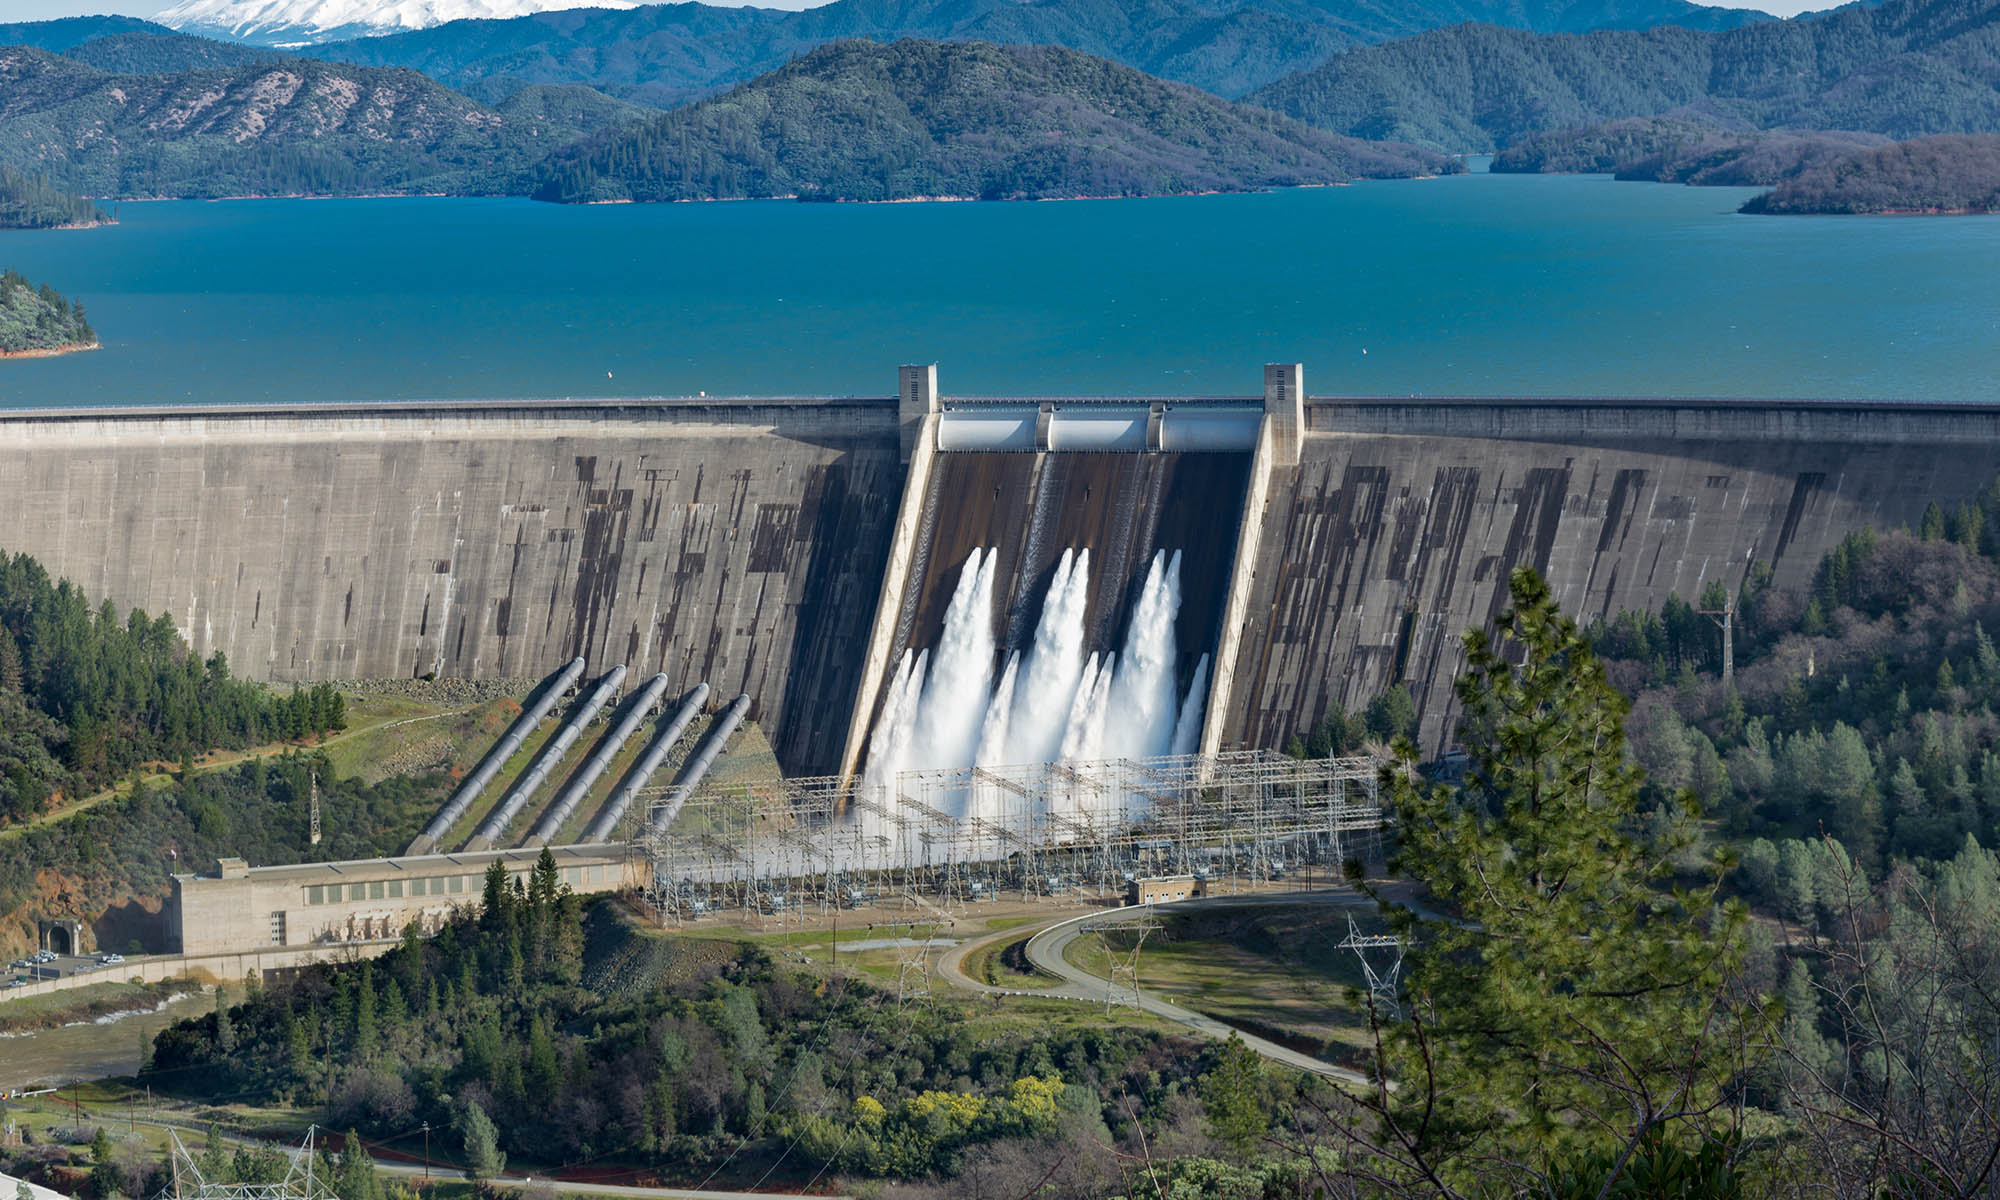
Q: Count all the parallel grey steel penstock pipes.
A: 5